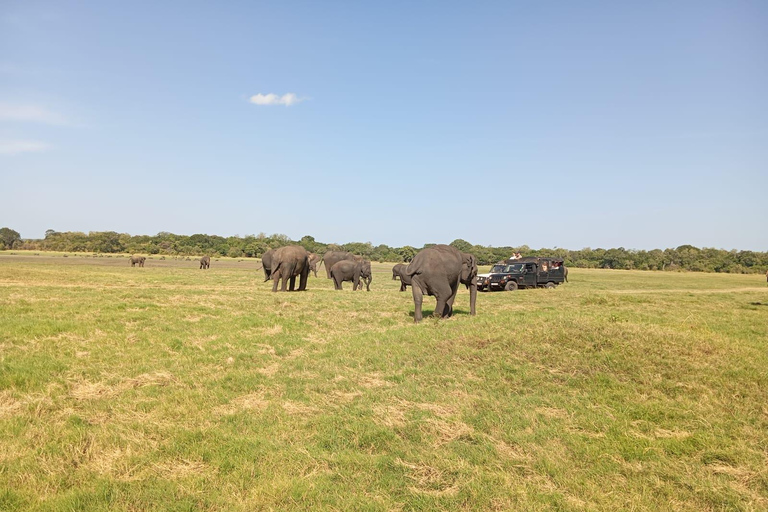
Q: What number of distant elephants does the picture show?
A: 2